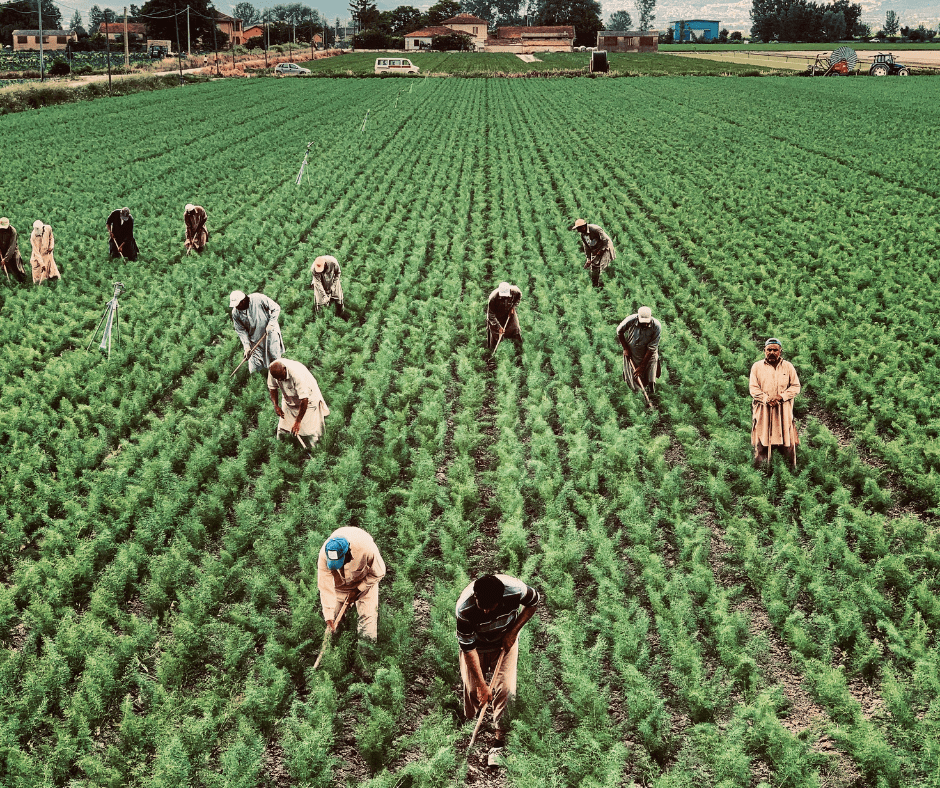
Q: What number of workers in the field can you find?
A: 13